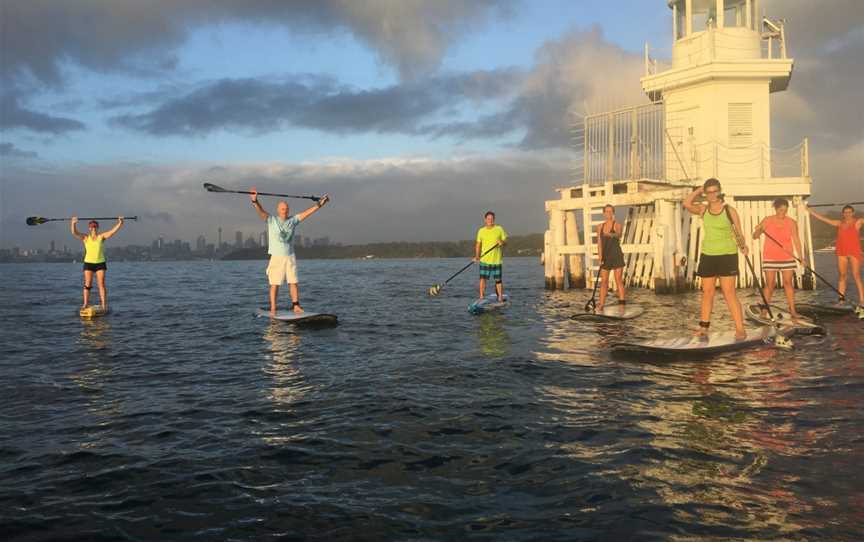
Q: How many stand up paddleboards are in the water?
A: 7